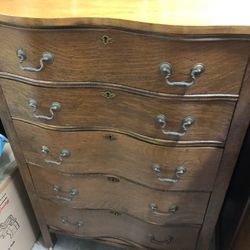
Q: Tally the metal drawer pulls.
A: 10